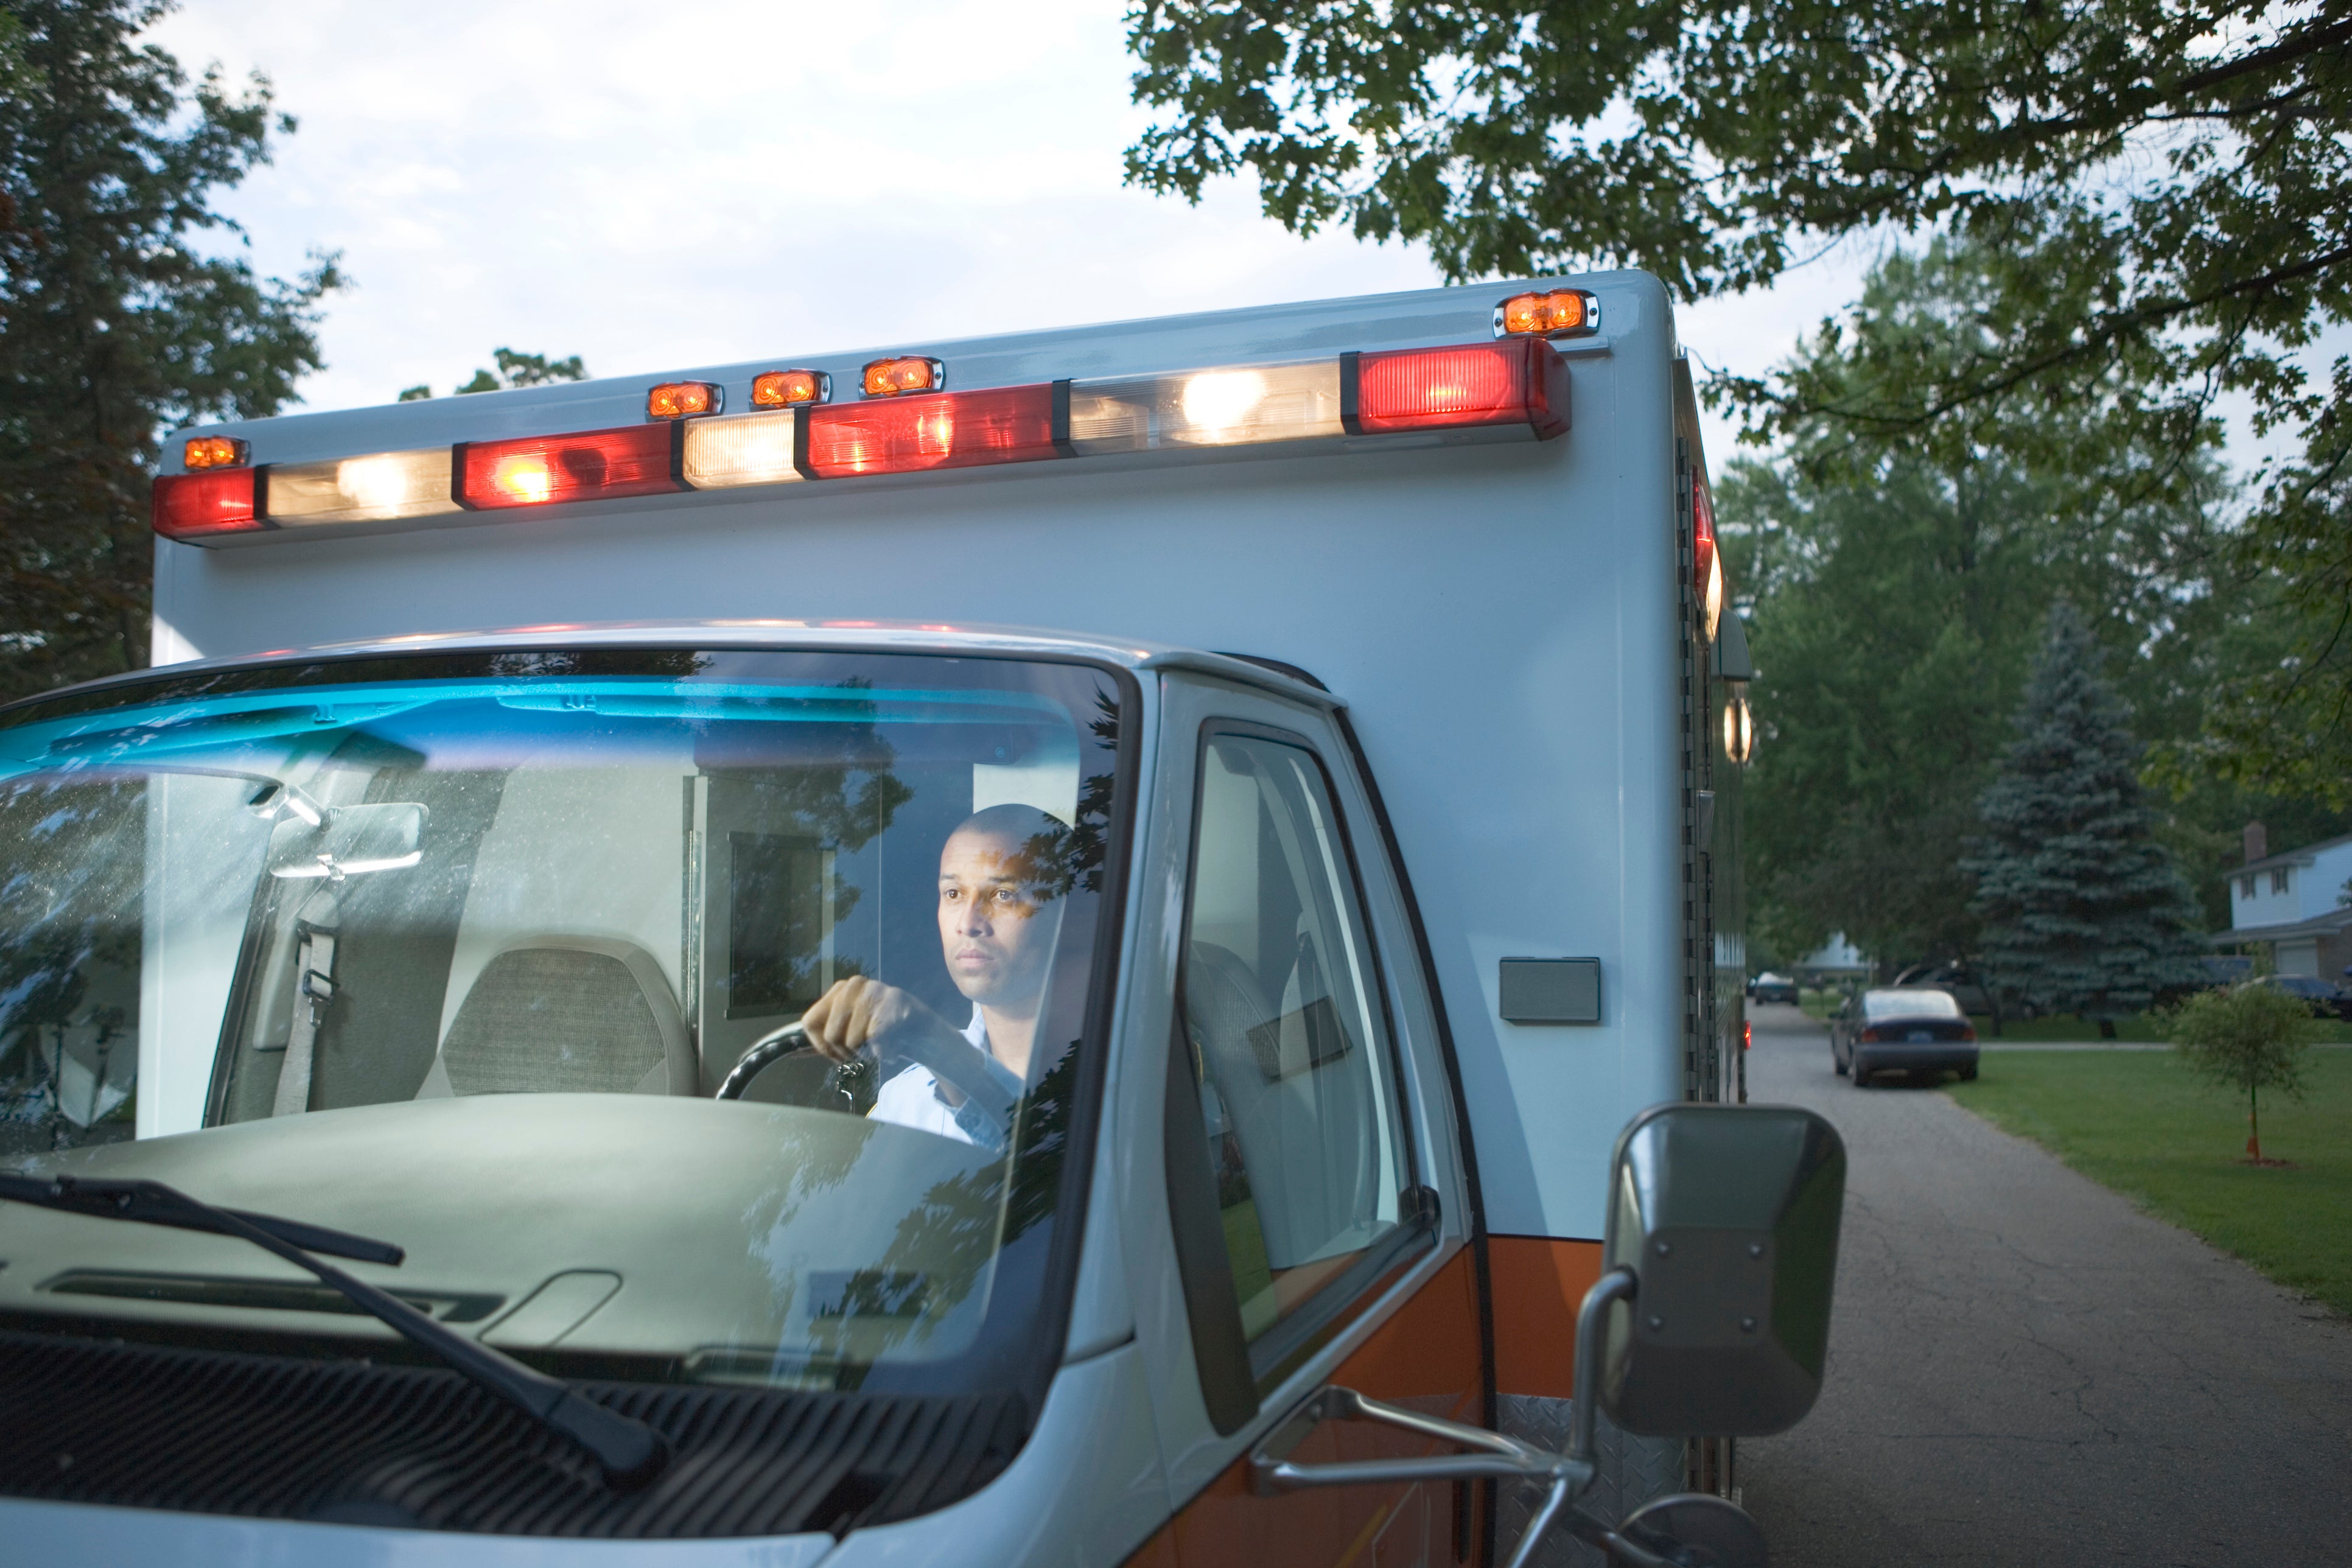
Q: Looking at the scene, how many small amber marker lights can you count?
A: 5